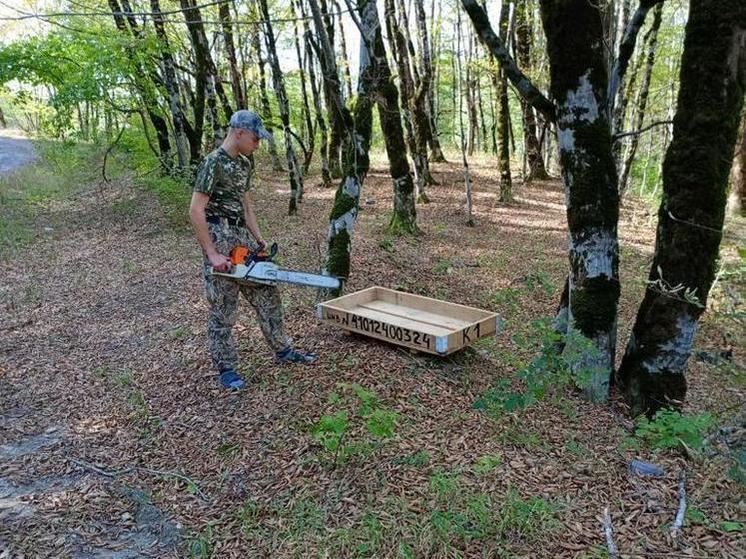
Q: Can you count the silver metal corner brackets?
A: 3